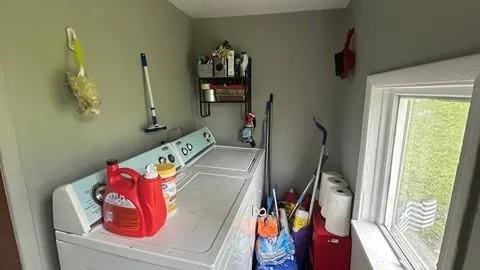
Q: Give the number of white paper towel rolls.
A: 3